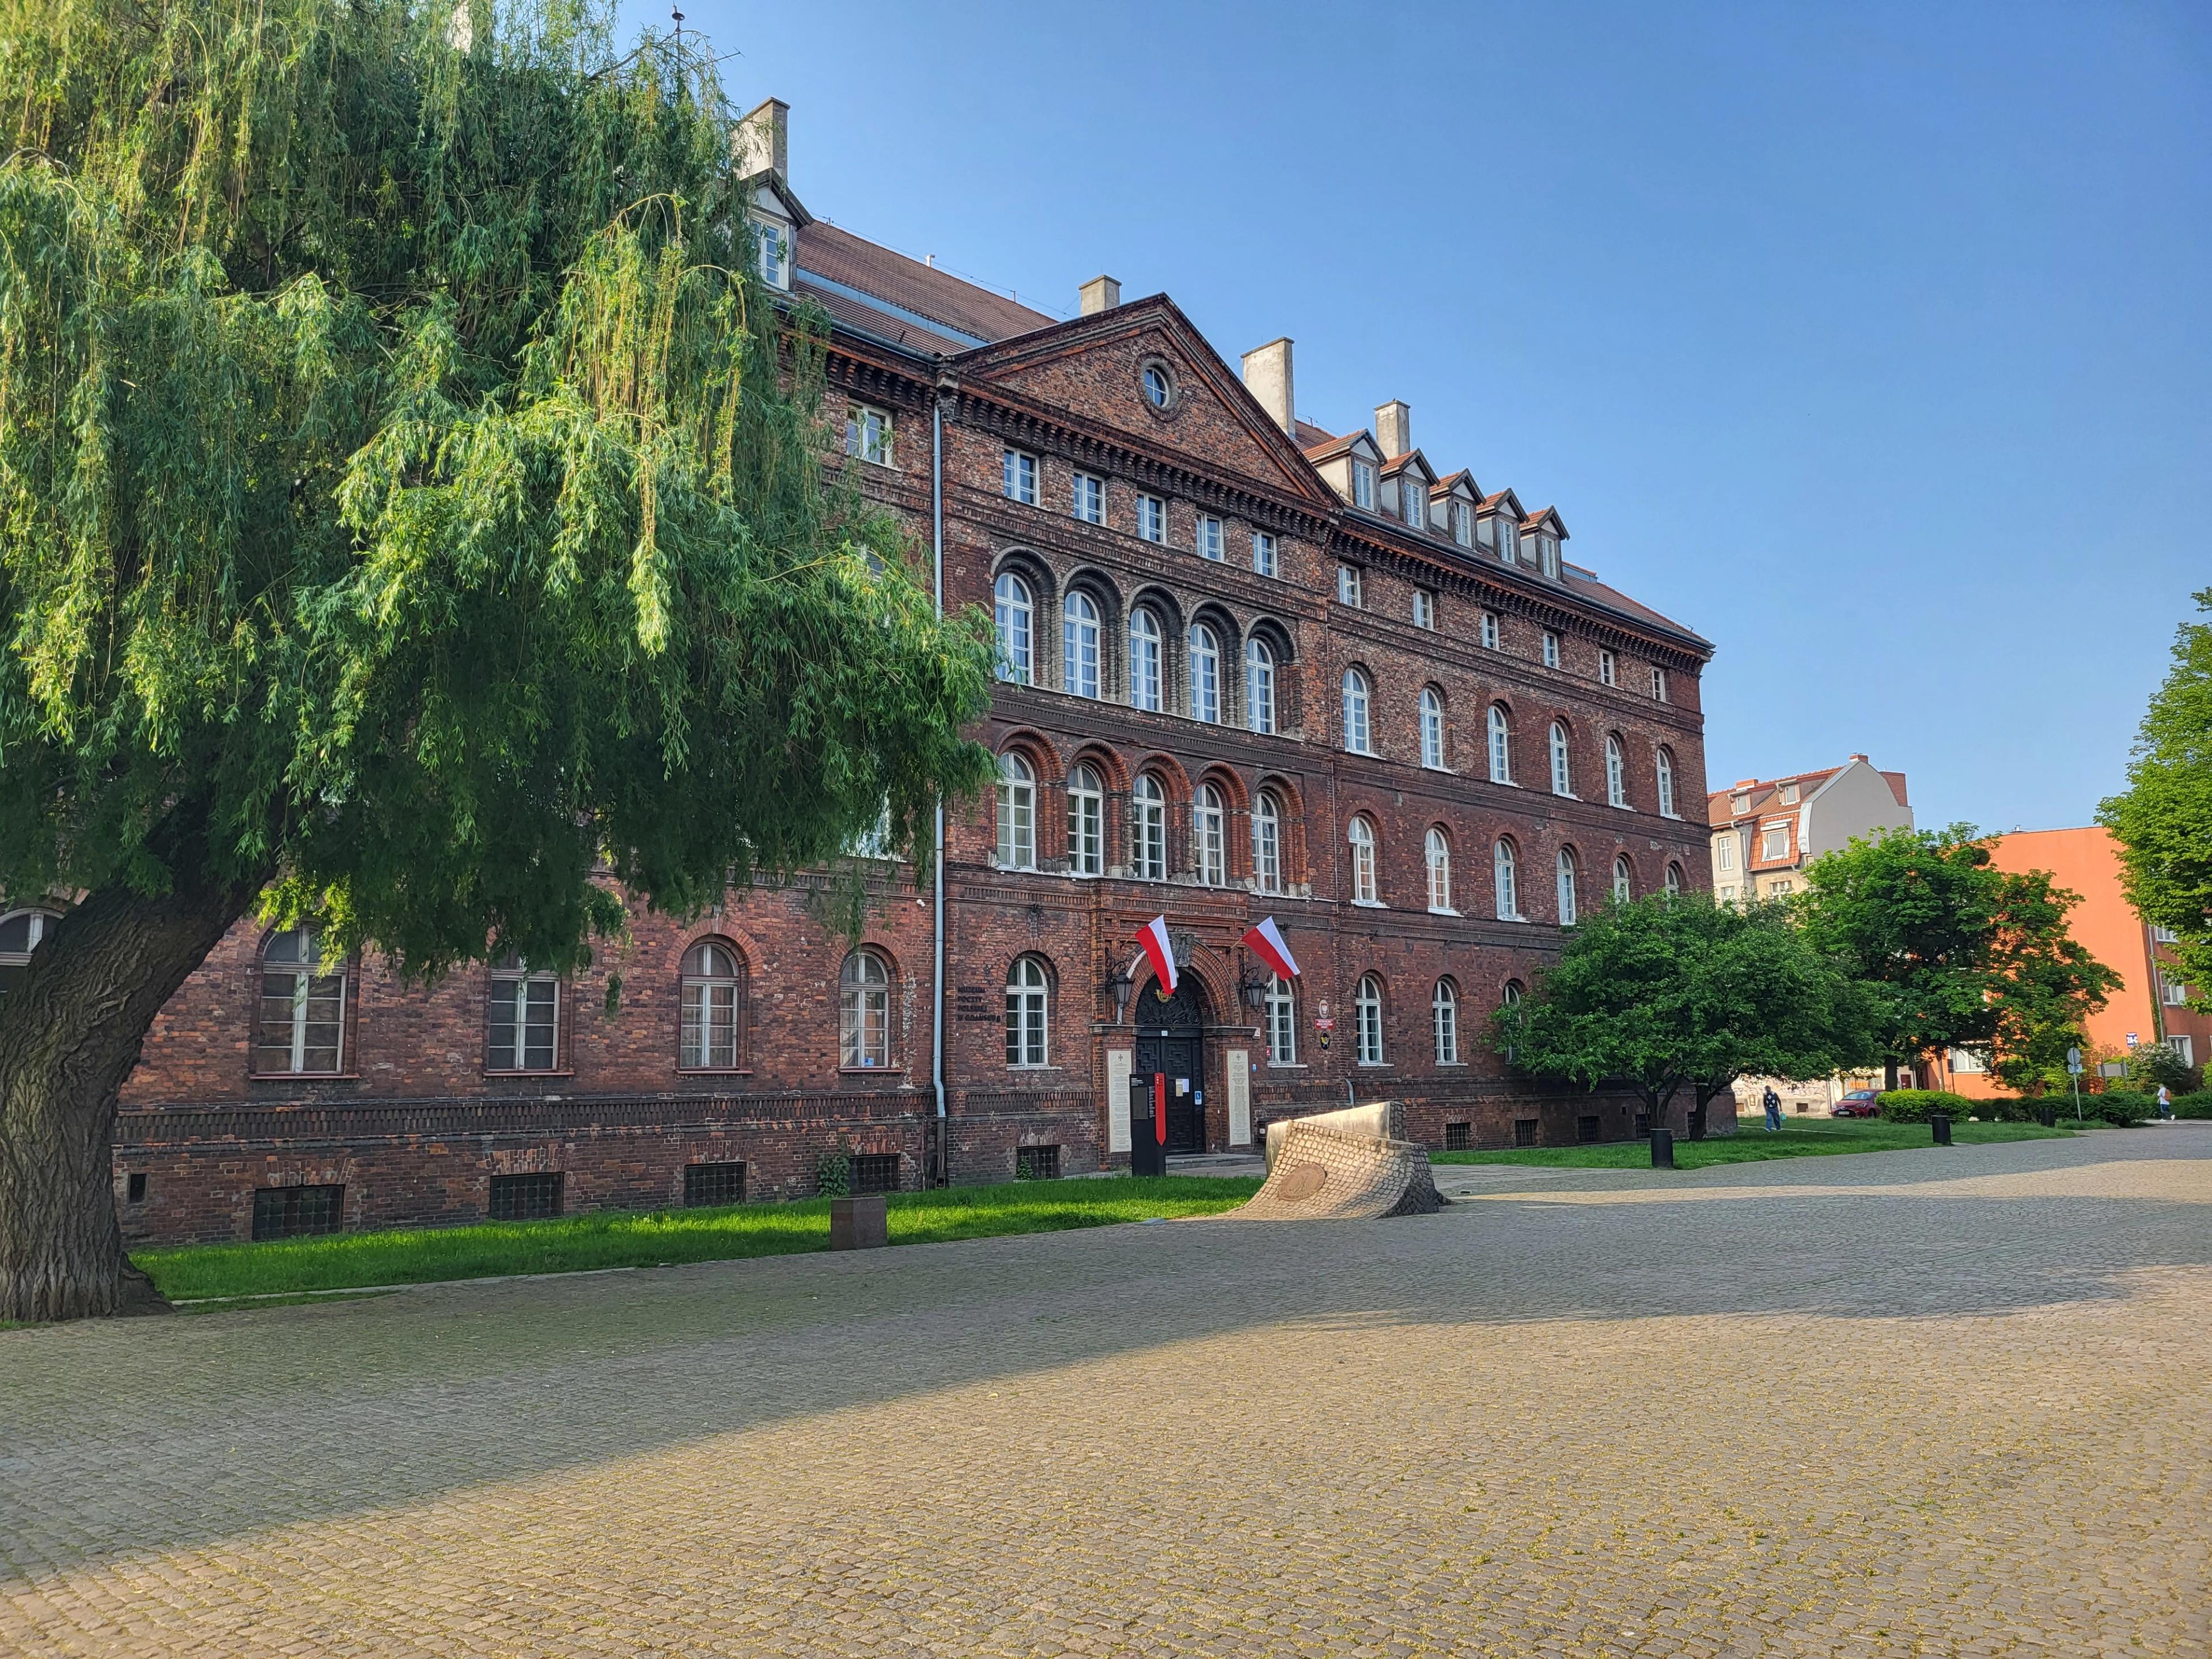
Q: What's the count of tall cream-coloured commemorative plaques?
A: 2